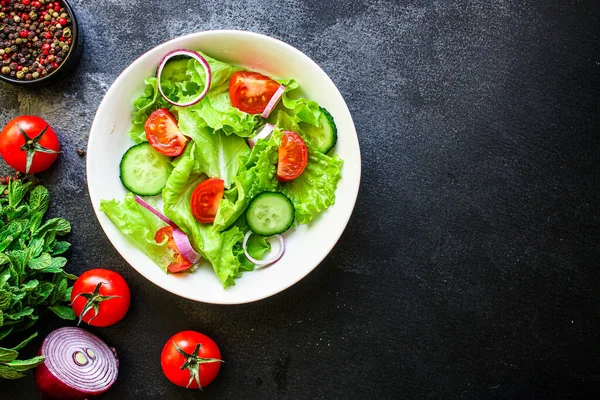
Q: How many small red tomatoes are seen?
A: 3